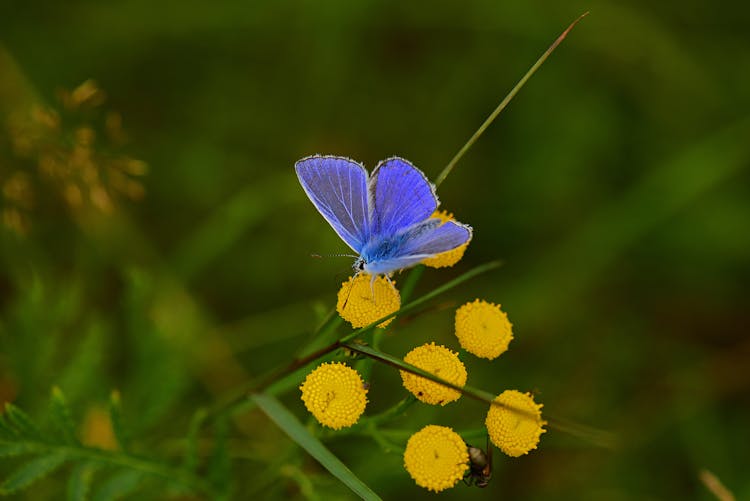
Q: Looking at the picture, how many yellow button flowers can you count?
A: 7